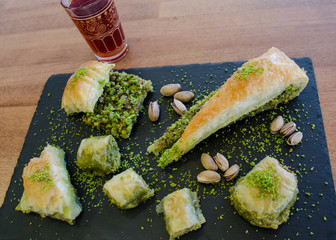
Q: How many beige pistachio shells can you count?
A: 11